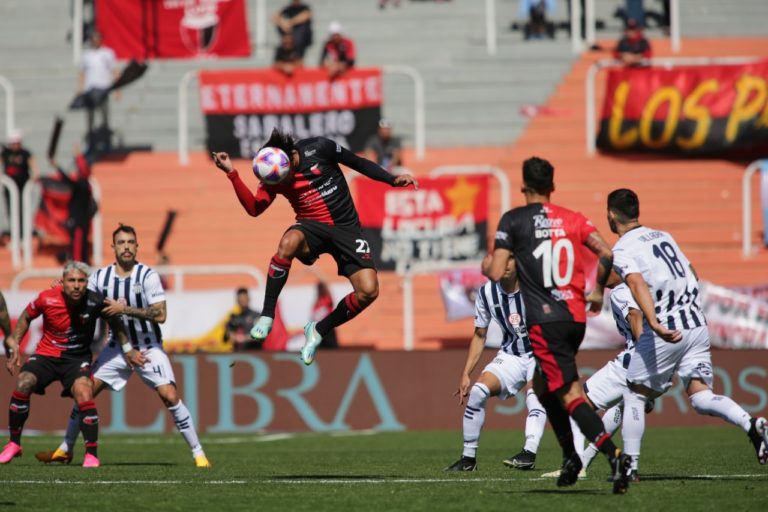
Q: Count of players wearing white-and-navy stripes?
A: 4